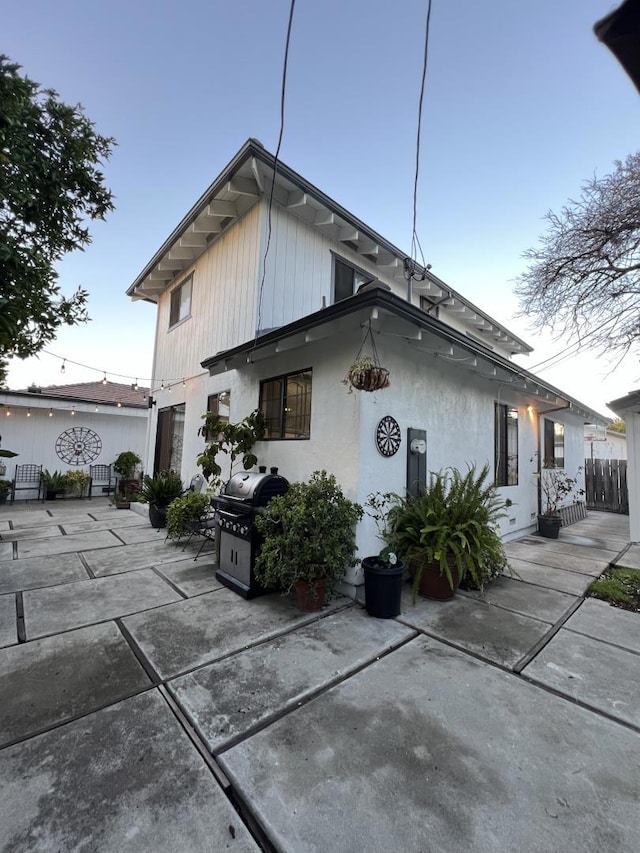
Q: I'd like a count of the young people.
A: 0